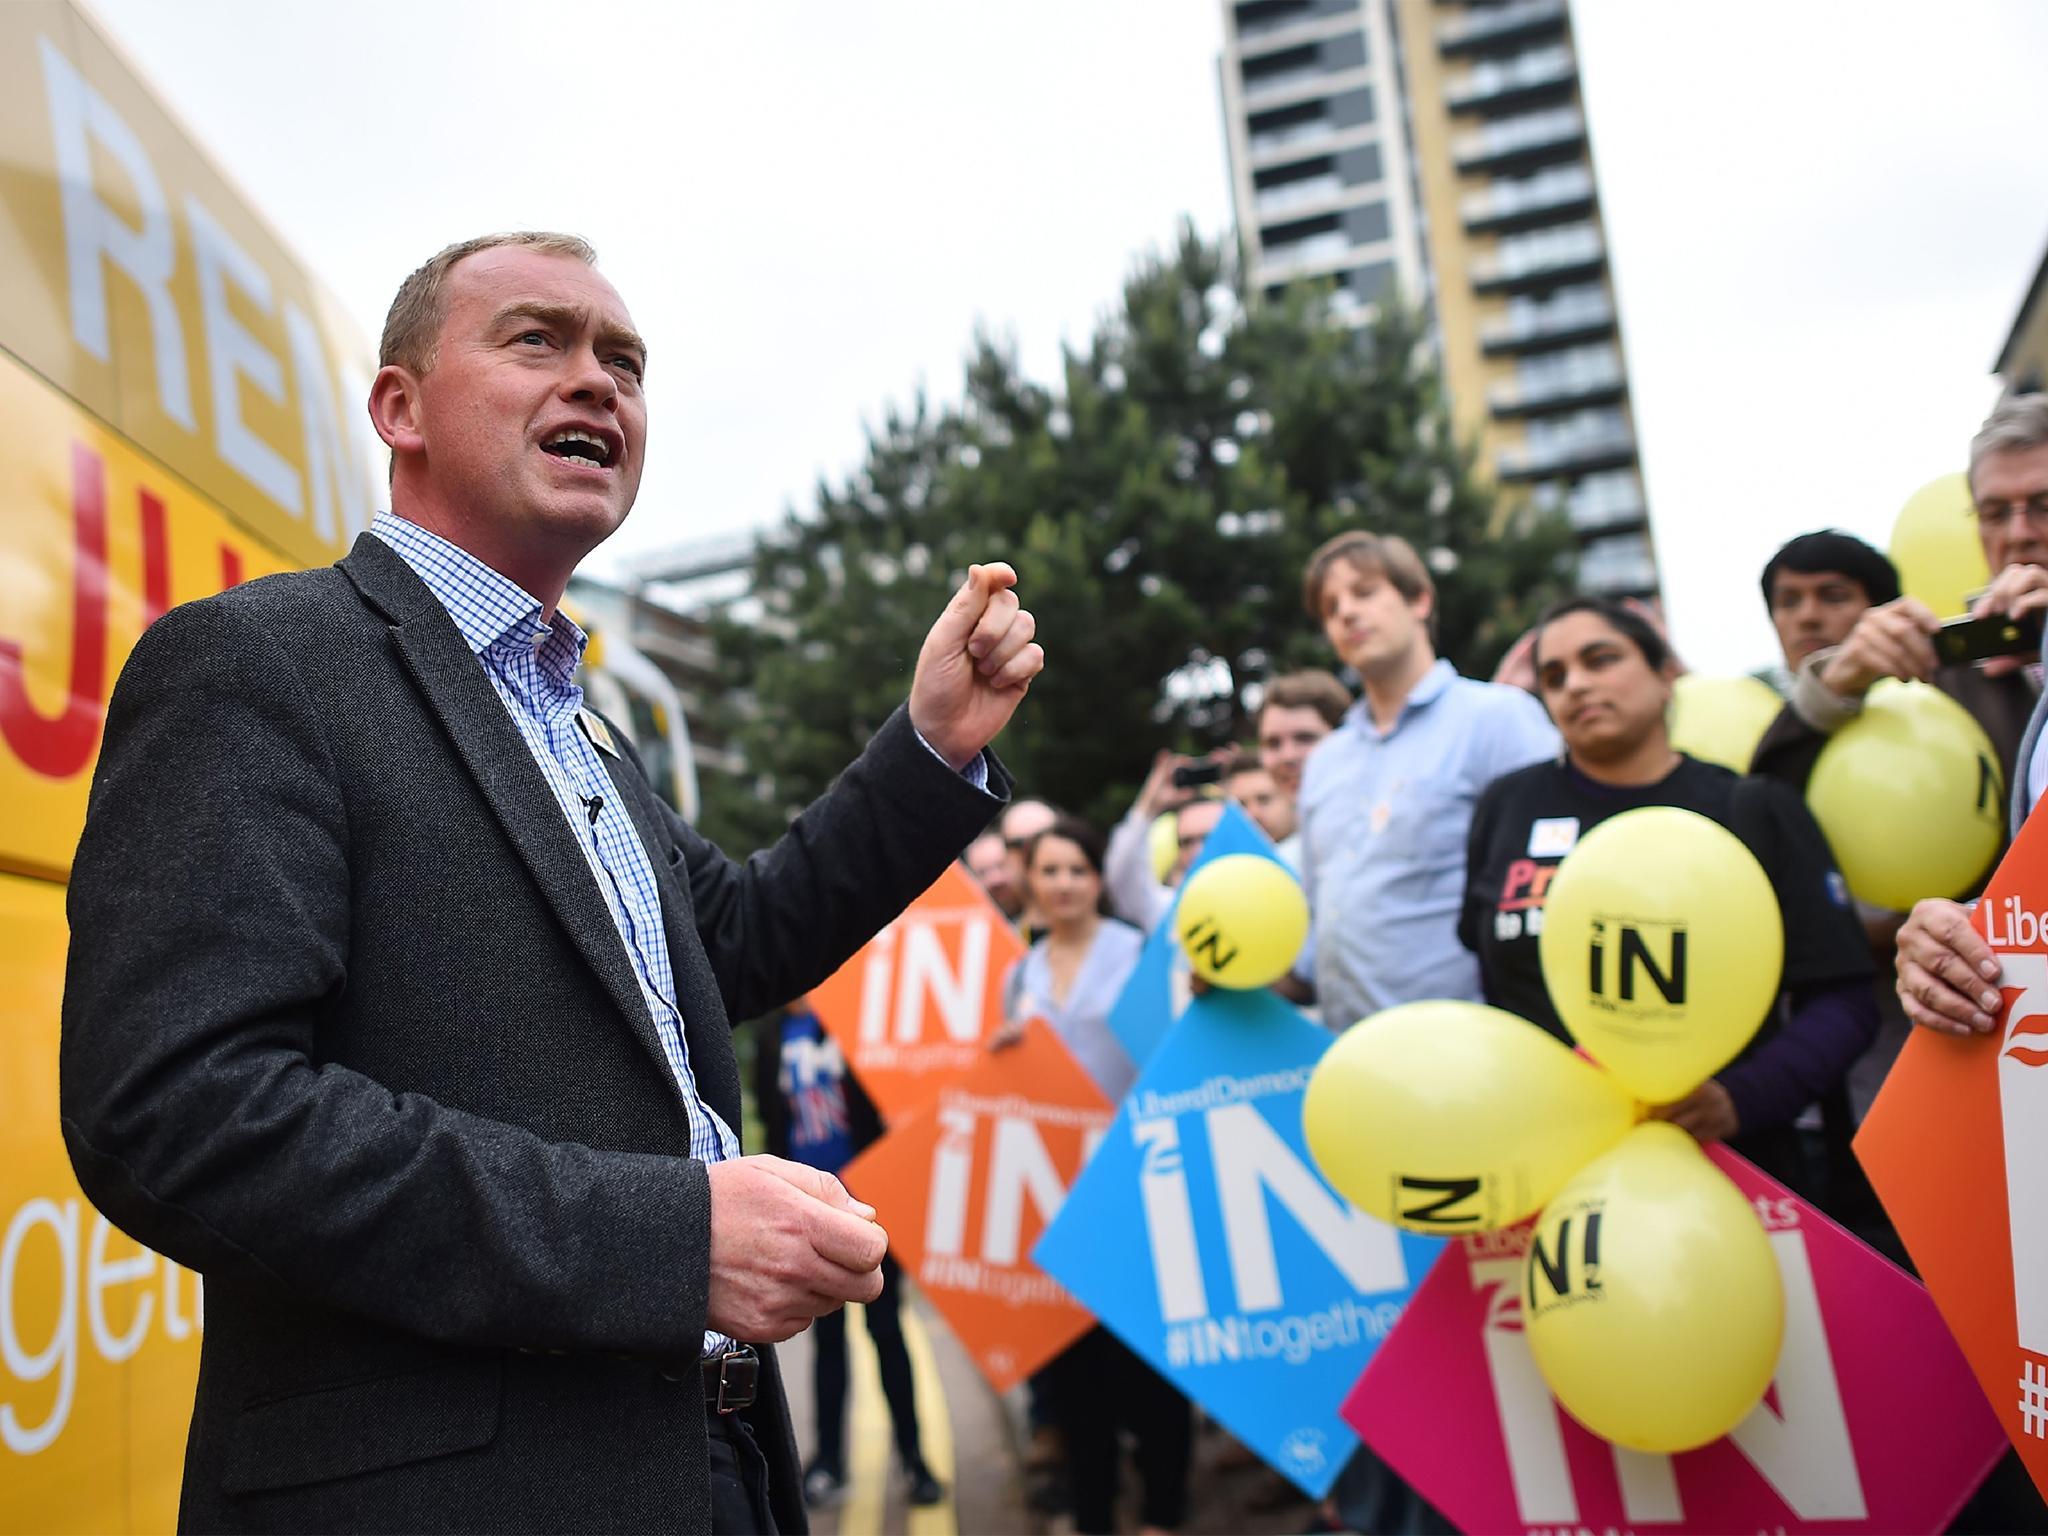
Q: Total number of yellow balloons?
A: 8